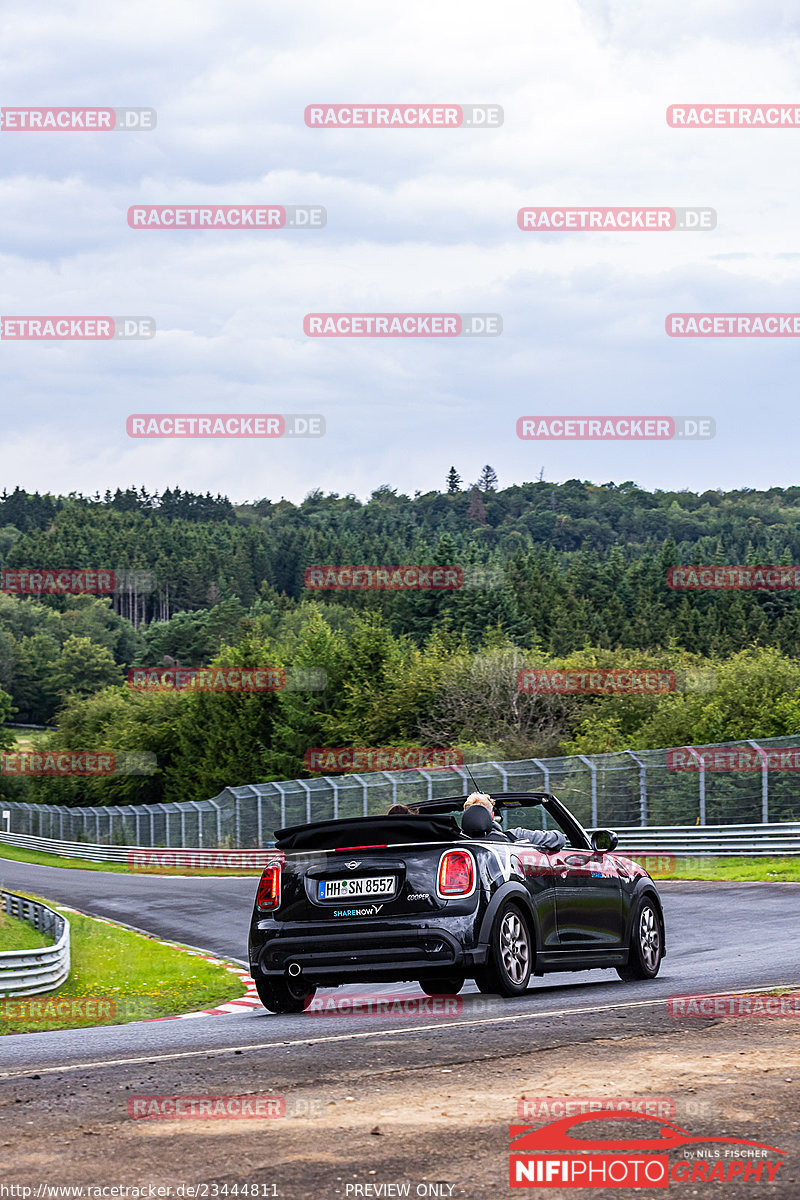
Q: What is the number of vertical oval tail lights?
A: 2